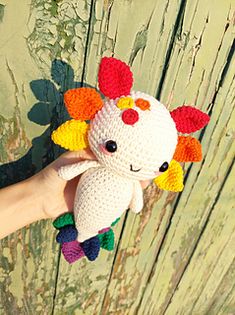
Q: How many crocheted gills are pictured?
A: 6